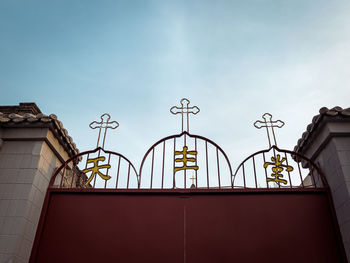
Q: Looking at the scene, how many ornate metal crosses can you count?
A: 3